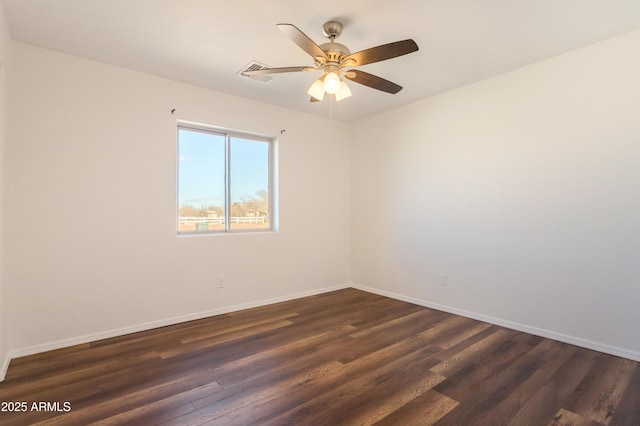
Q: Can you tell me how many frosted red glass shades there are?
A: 0